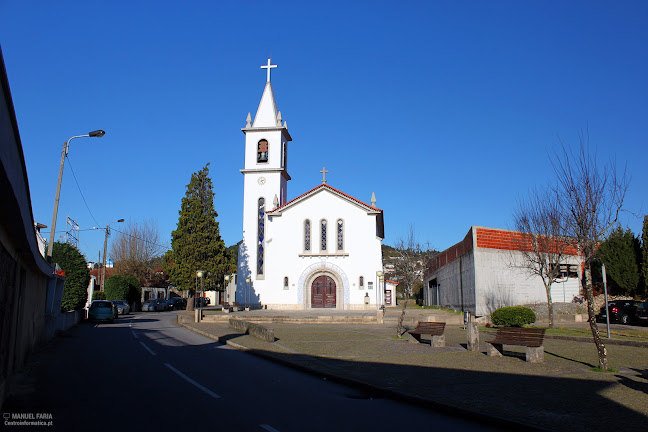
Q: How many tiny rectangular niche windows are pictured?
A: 2